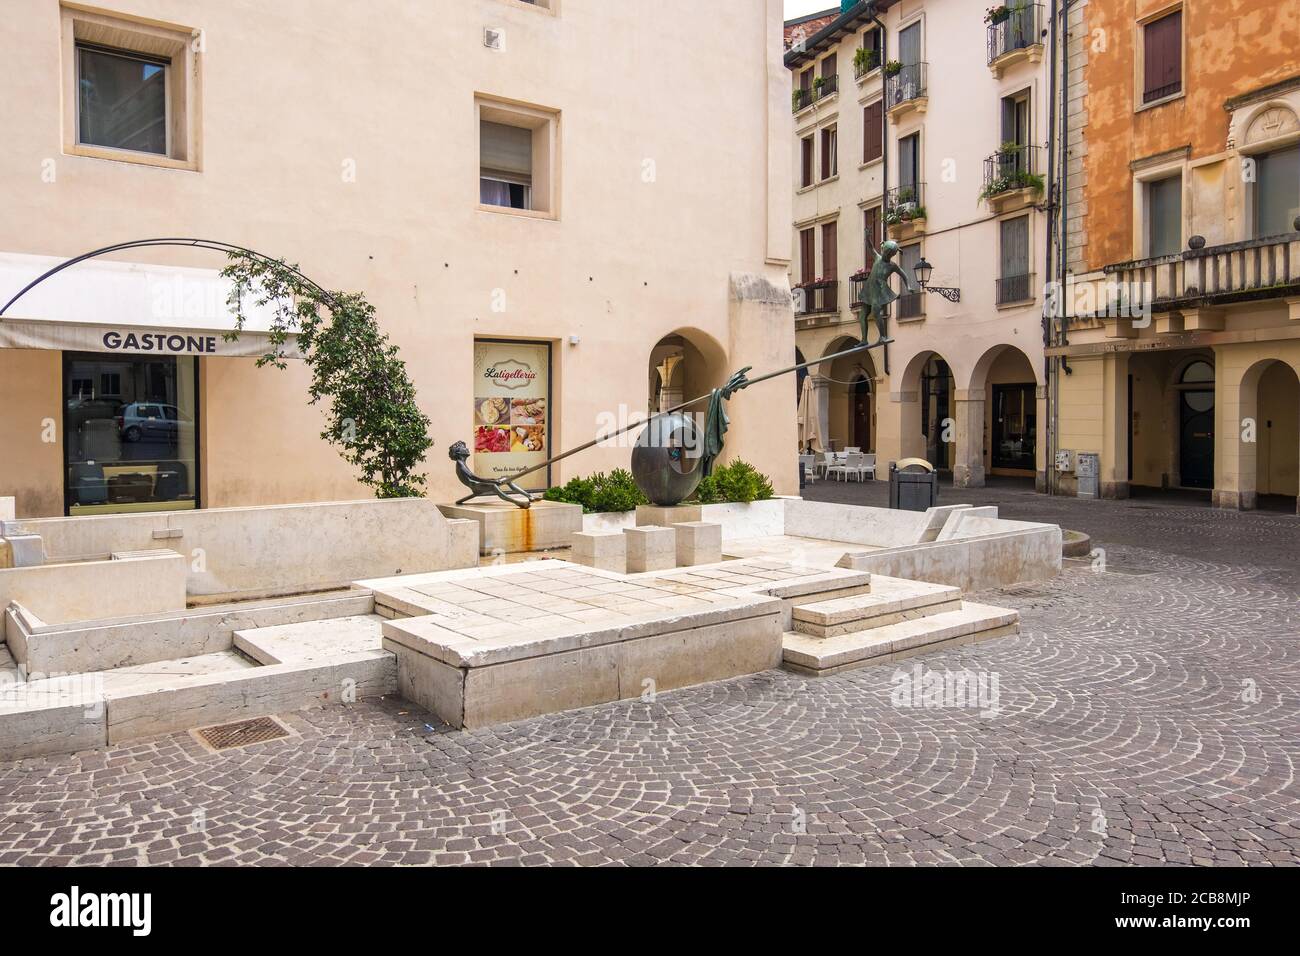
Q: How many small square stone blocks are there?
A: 3